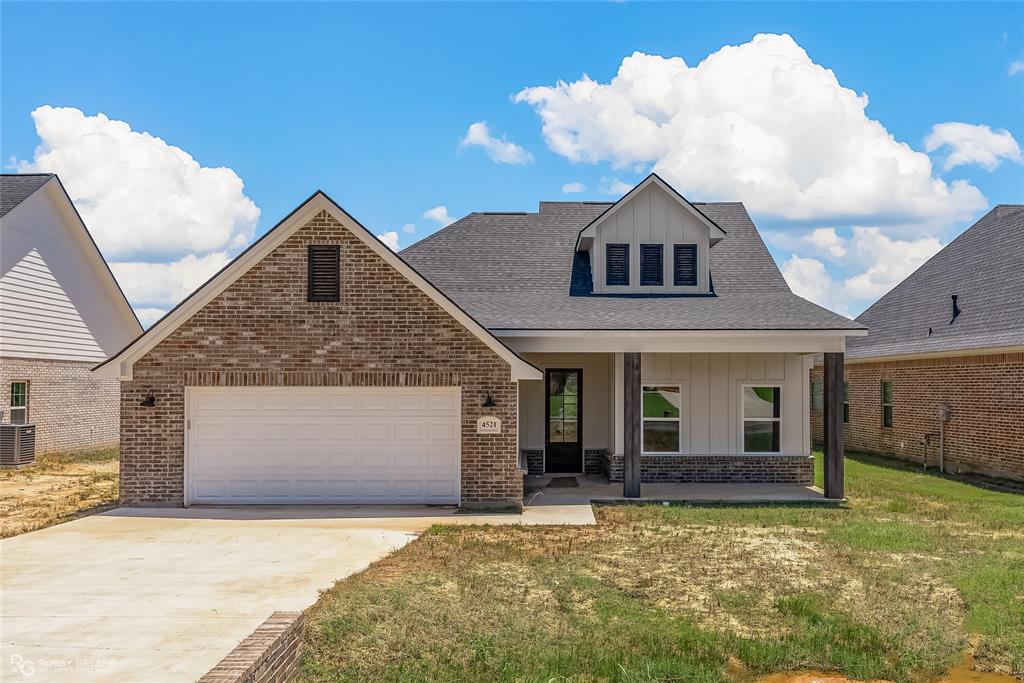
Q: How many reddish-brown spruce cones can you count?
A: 0